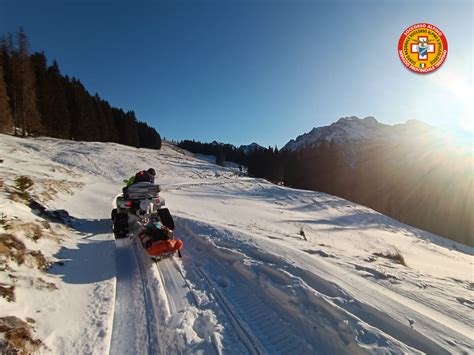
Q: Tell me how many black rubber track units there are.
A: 2